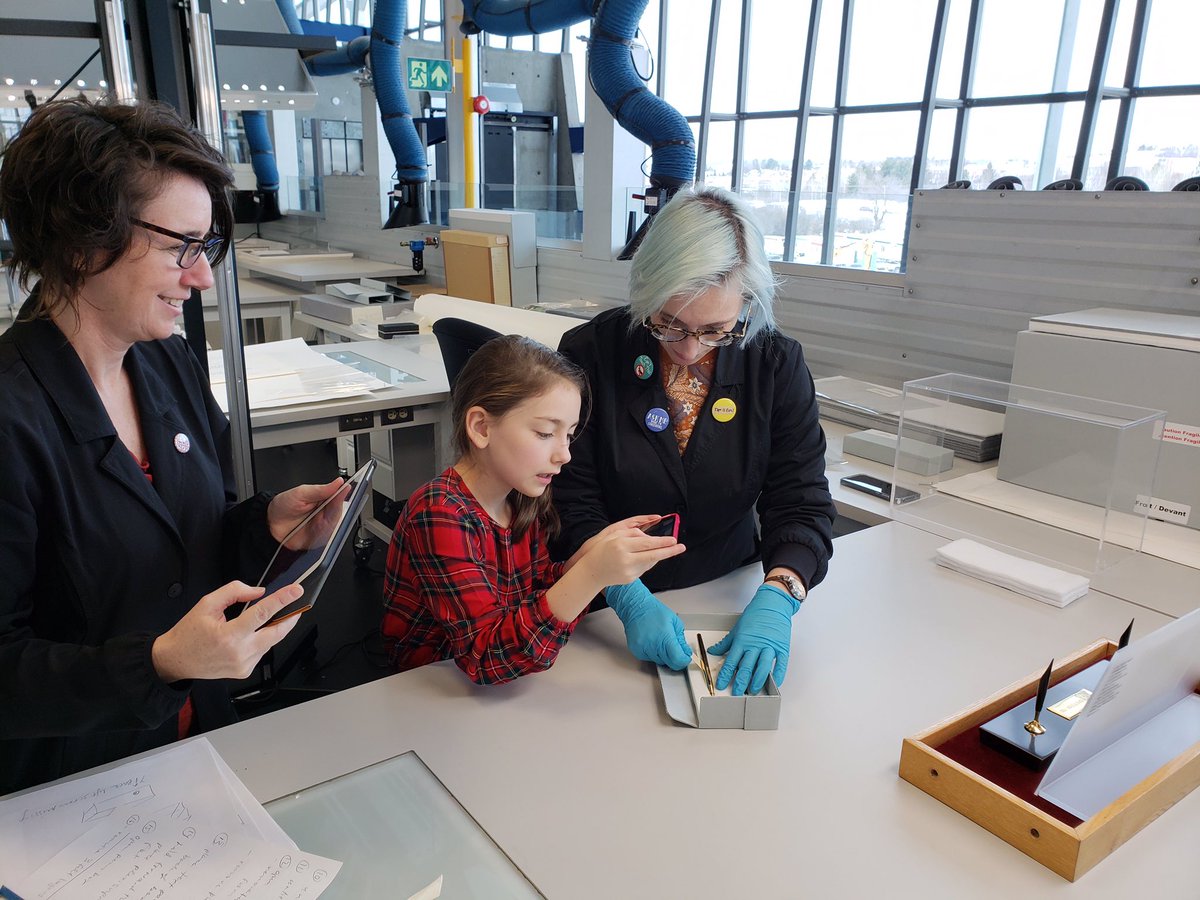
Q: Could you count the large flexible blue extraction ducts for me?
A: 3